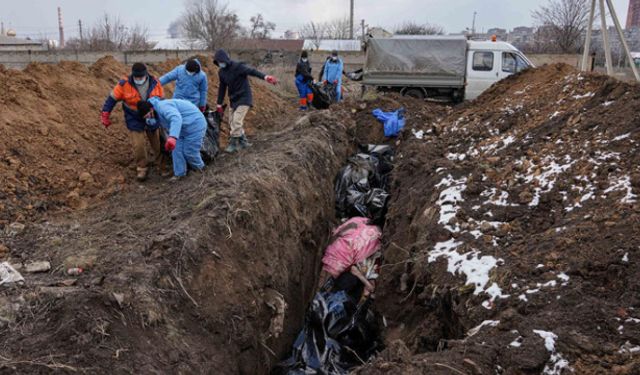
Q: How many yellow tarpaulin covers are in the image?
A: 0